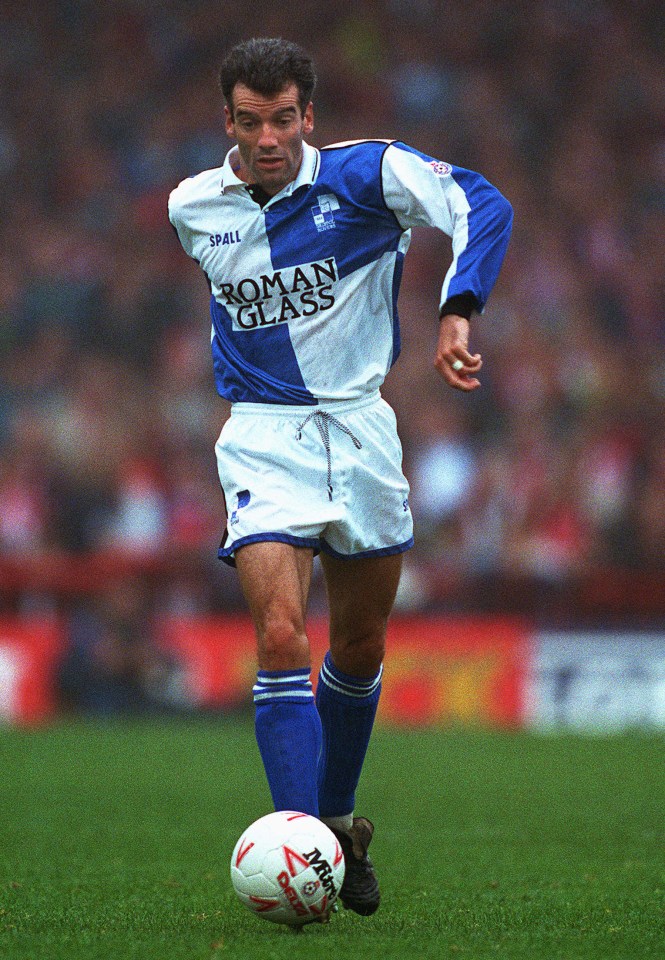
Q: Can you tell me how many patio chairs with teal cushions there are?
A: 0